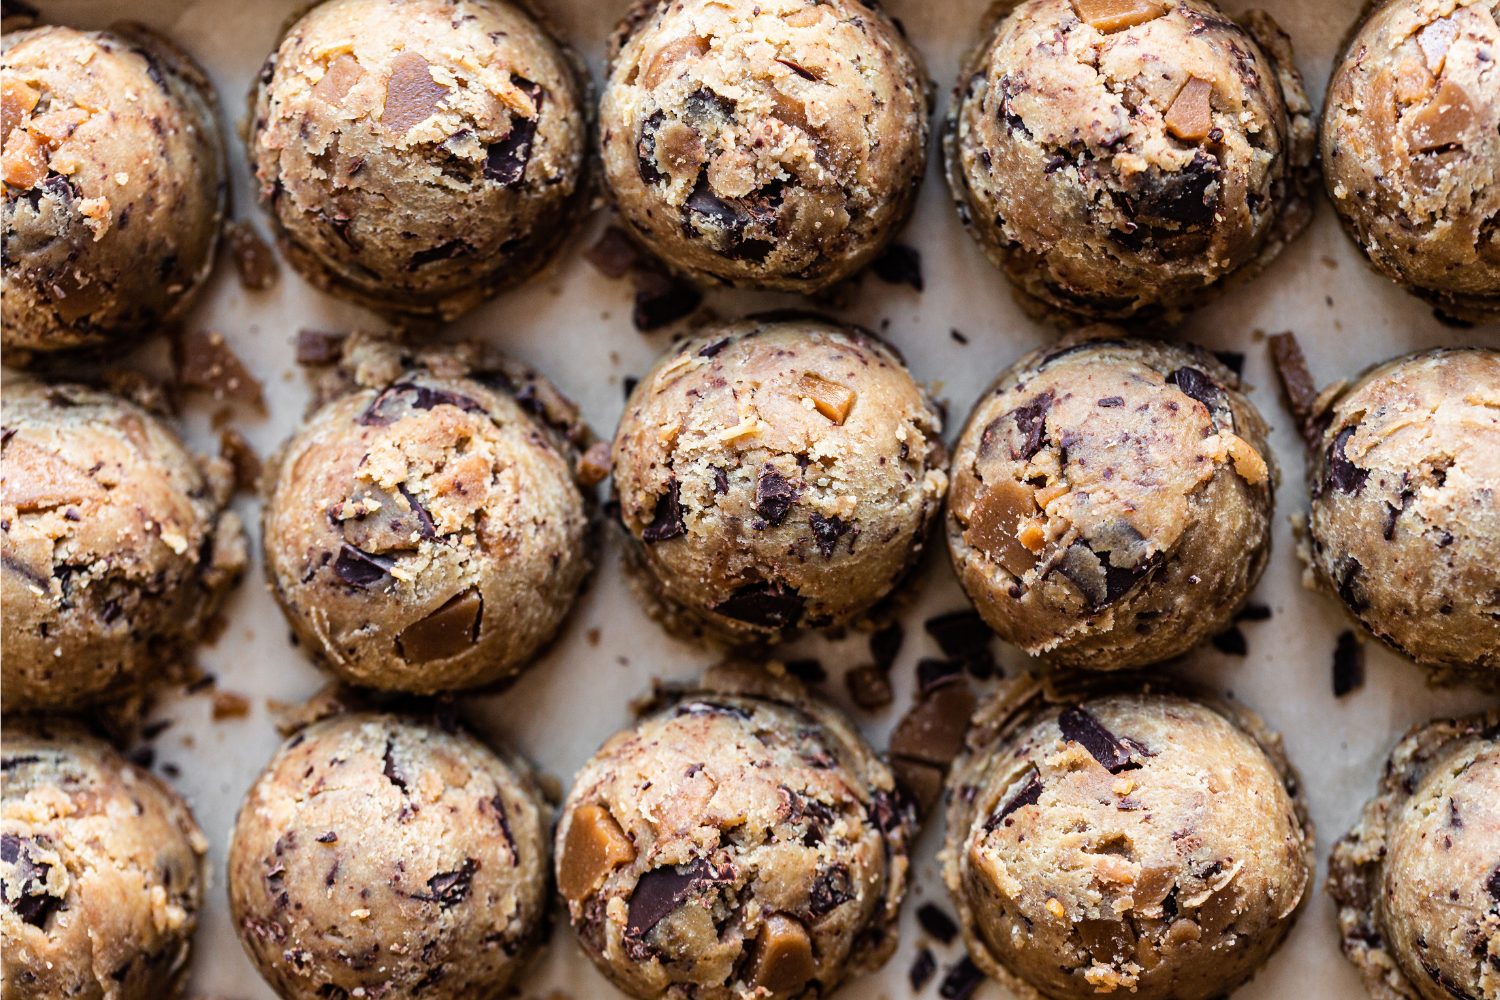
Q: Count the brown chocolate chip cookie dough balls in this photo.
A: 15